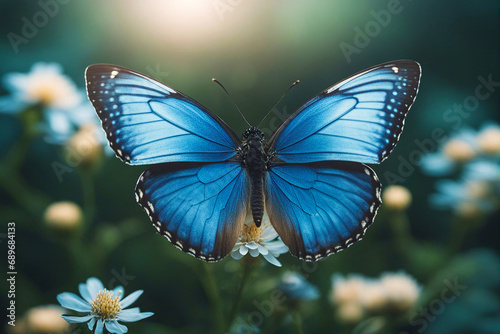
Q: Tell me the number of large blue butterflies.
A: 1